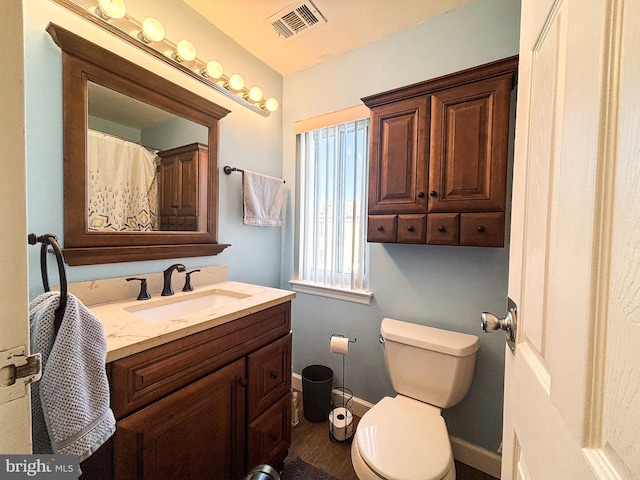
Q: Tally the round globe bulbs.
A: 7